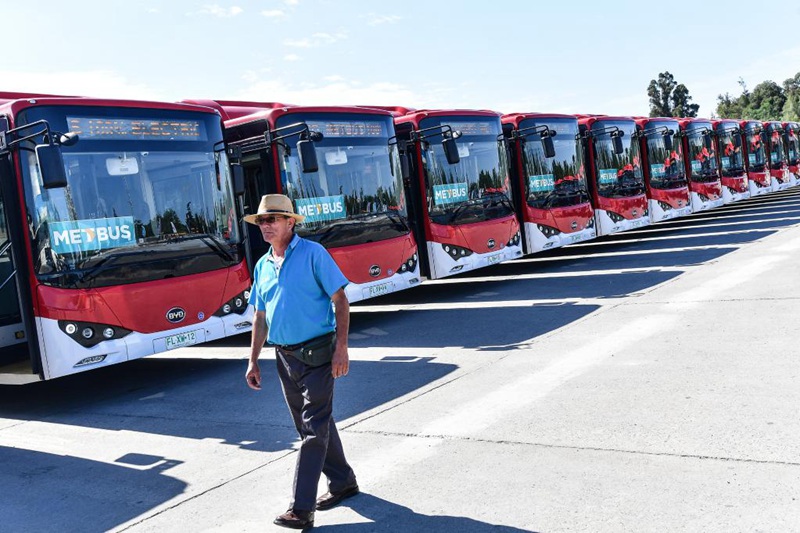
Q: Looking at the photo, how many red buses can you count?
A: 11